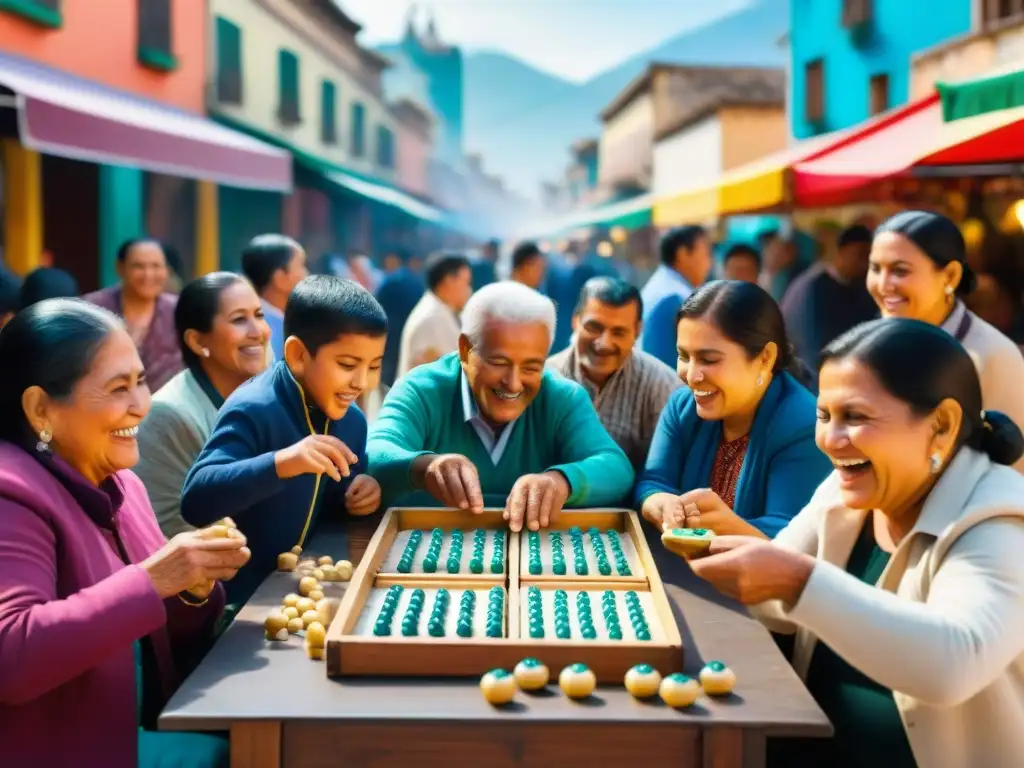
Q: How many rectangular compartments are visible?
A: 4